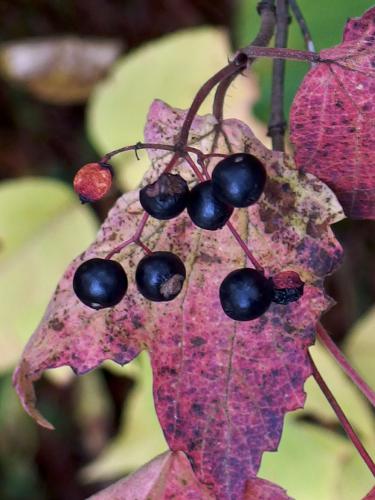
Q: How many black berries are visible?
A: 6